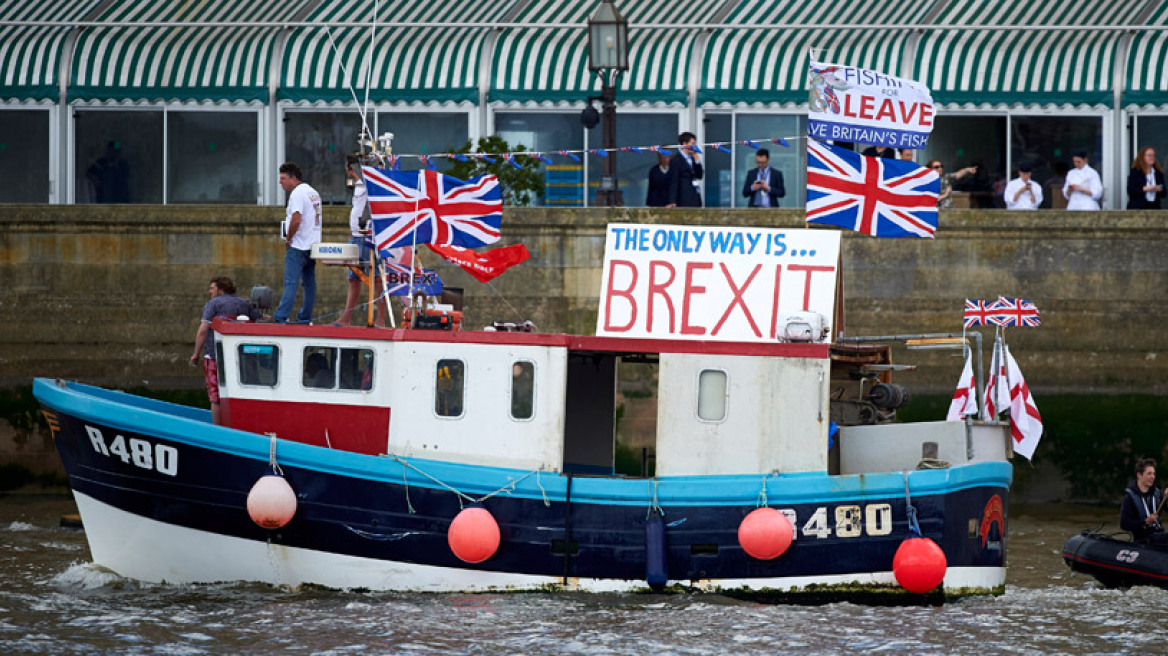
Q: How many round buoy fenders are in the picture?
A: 4